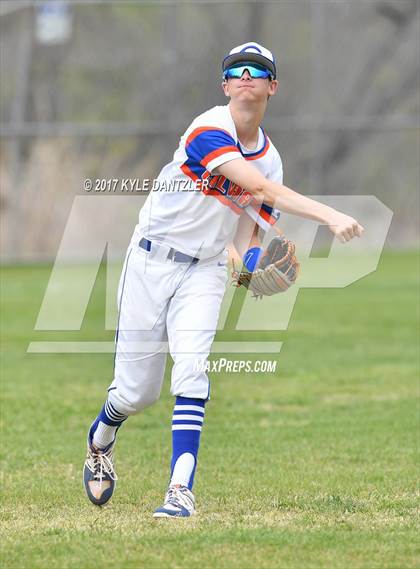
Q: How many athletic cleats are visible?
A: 2